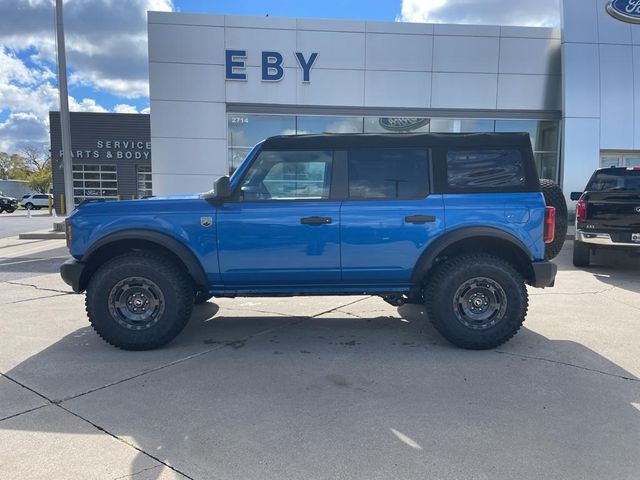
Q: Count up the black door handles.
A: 2